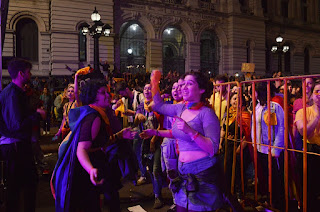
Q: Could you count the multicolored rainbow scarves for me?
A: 1